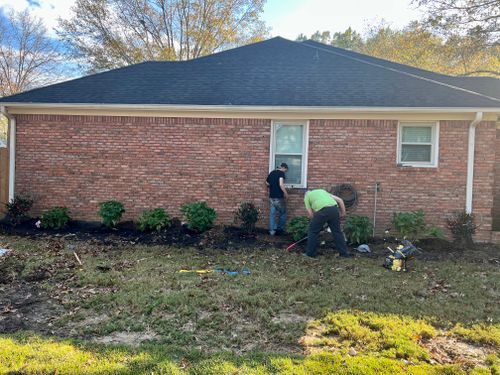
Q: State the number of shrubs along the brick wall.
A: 10